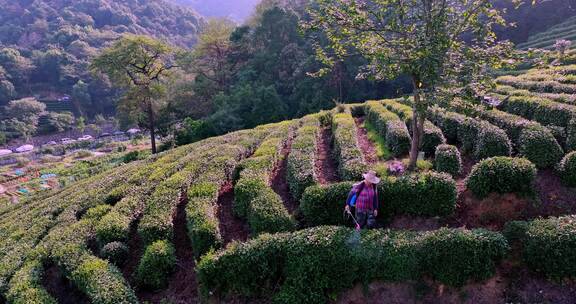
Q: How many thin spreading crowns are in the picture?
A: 2